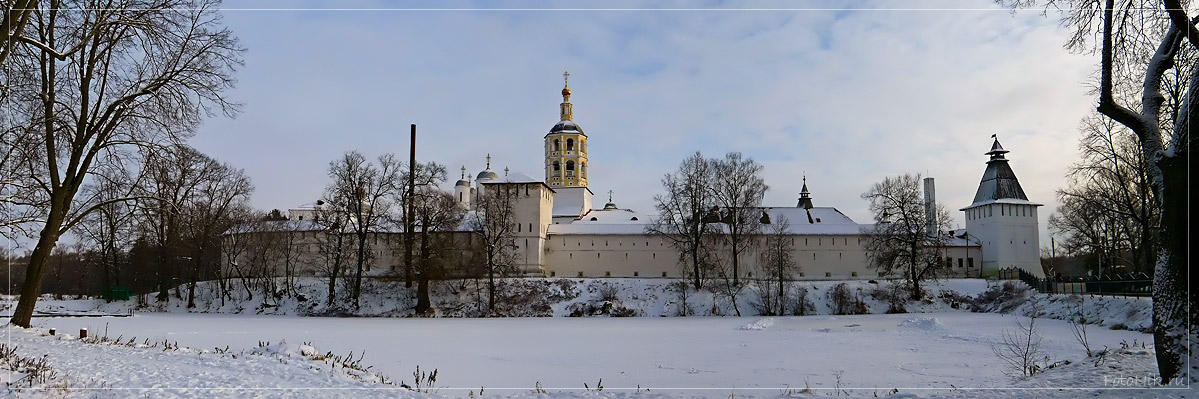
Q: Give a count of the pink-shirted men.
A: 0